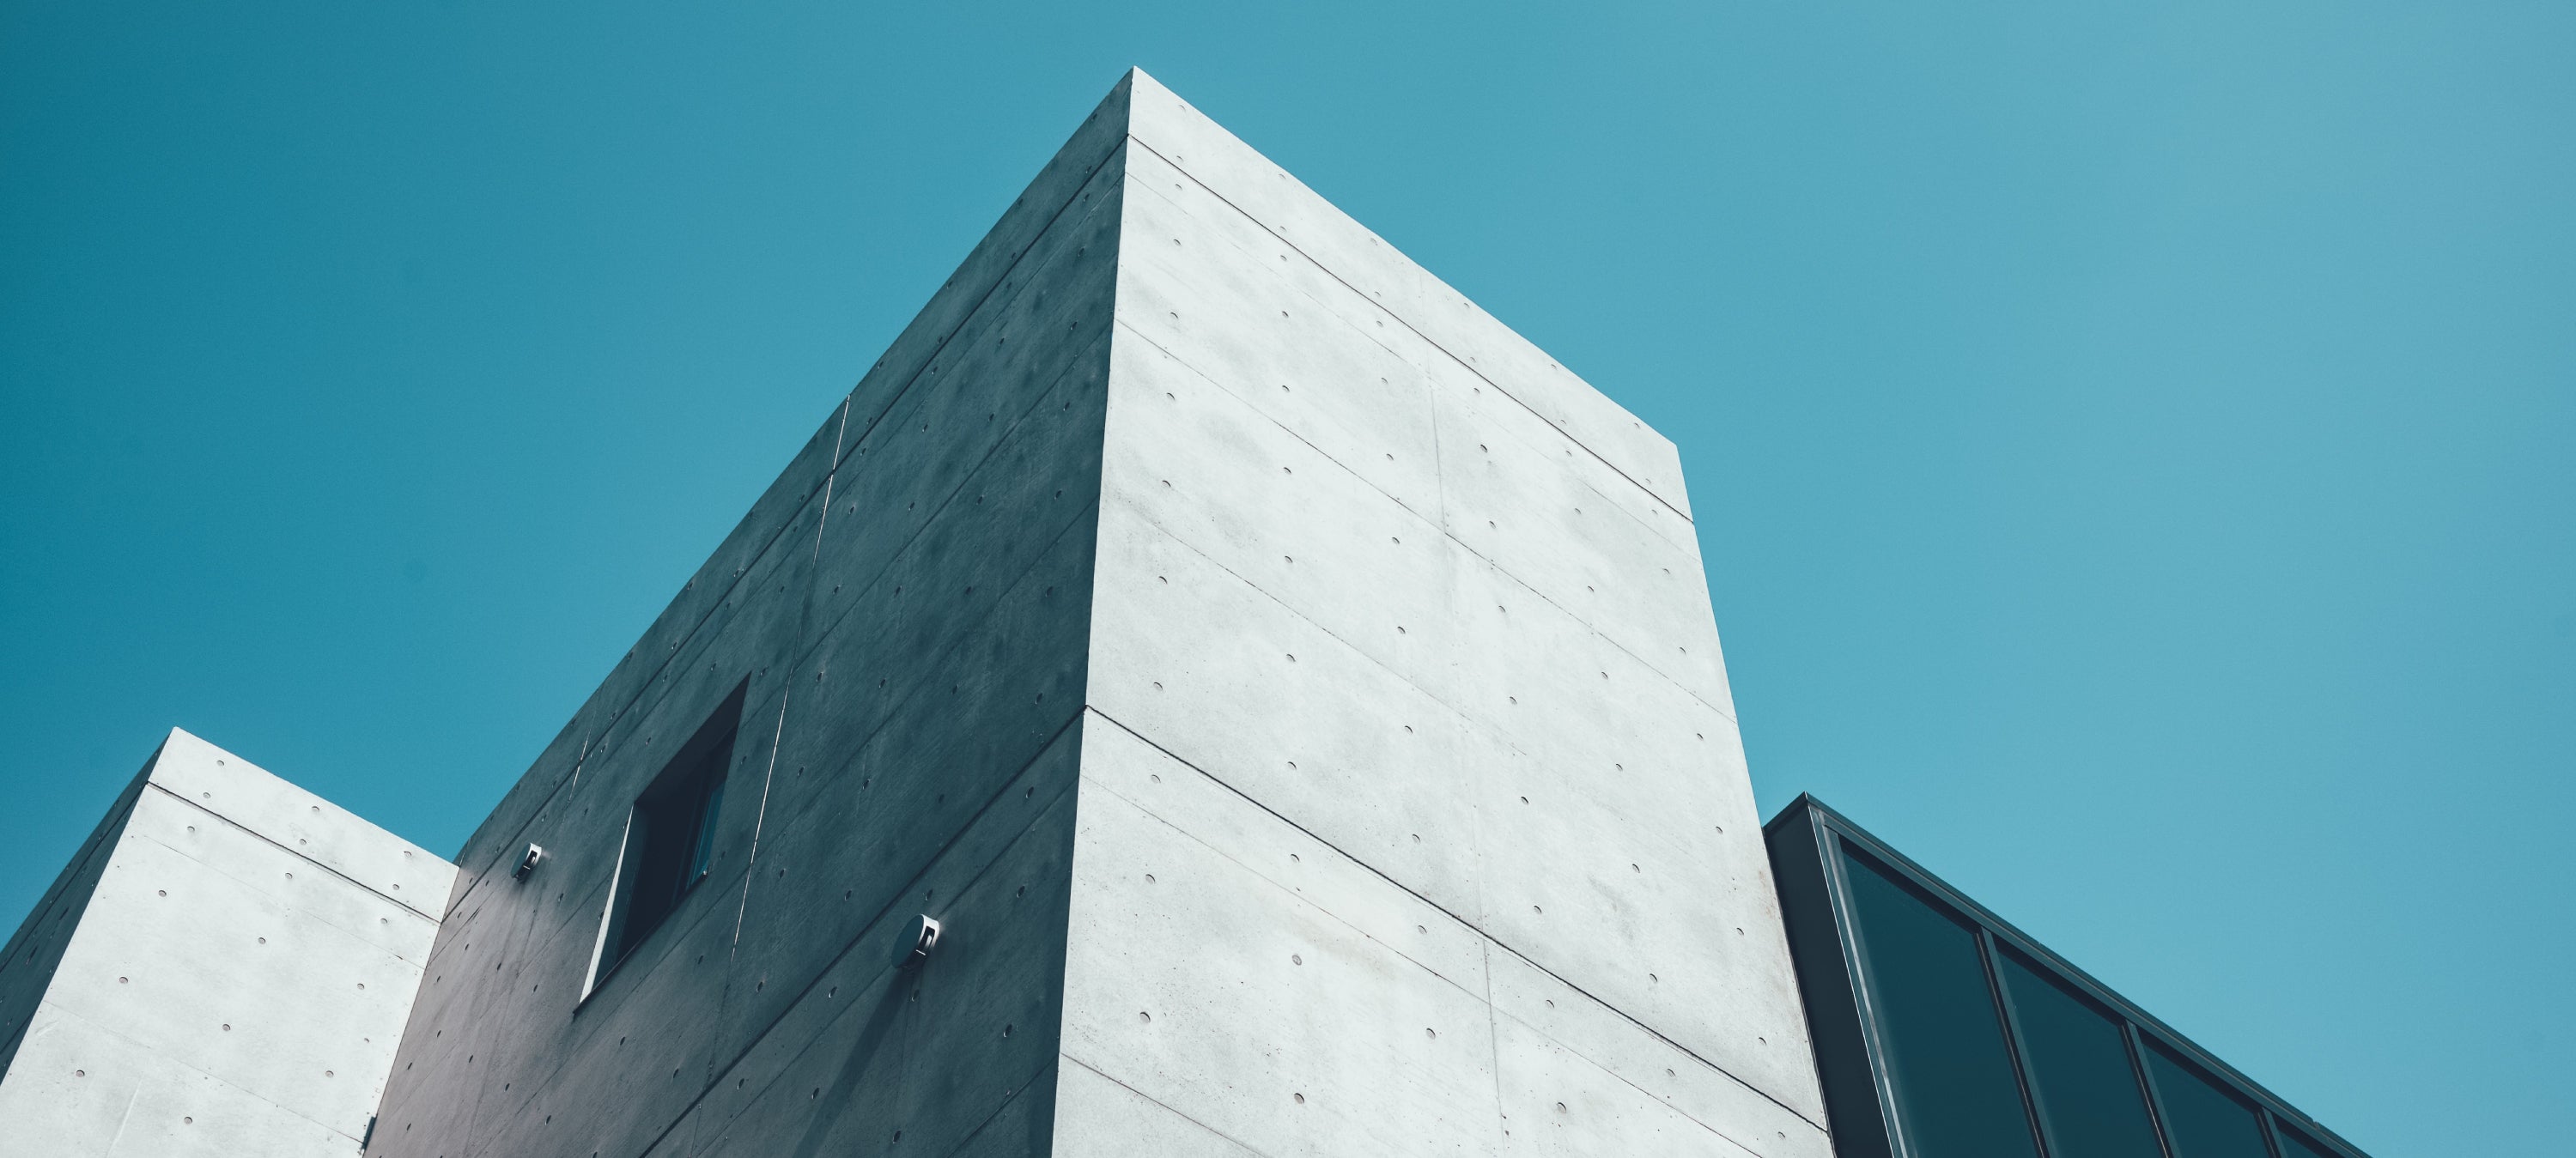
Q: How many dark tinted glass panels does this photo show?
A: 4